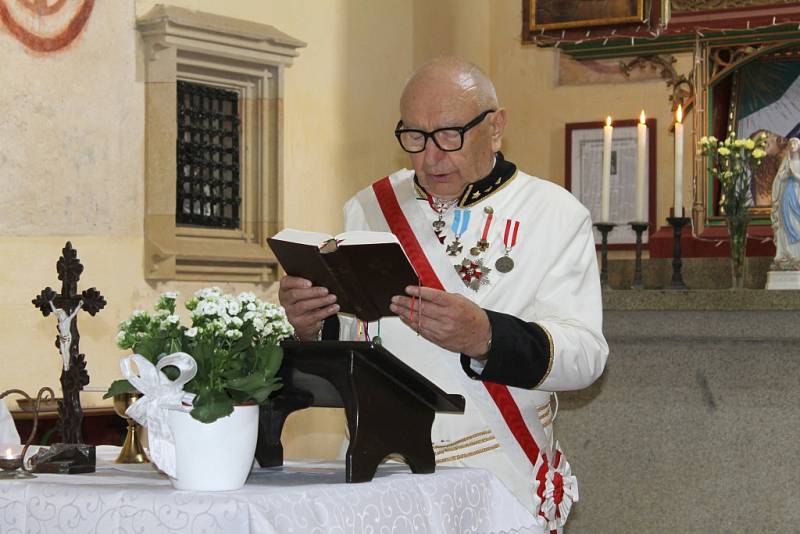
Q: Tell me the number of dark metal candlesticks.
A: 3